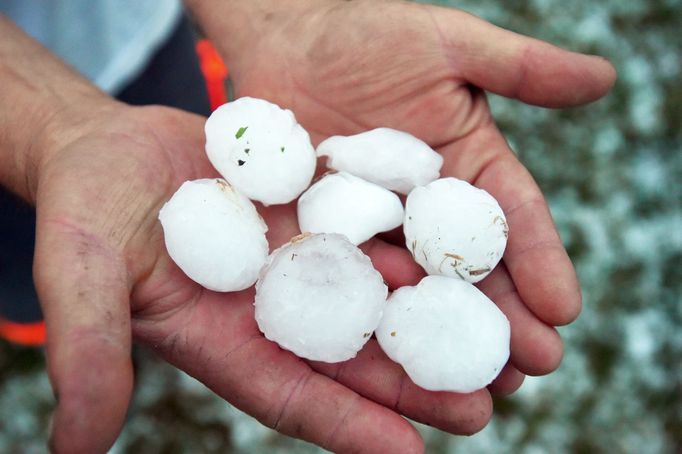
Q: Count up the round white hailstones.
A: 7